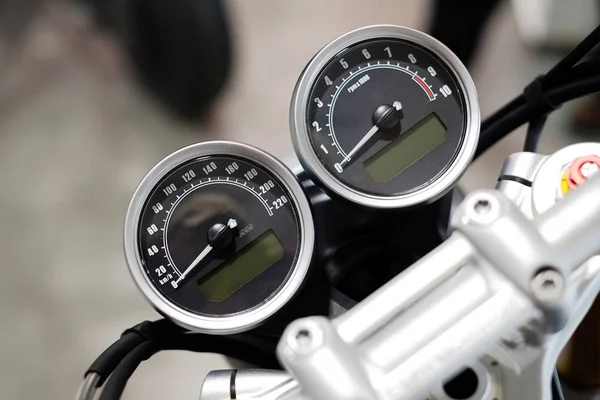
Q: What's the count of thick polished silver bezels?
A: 2